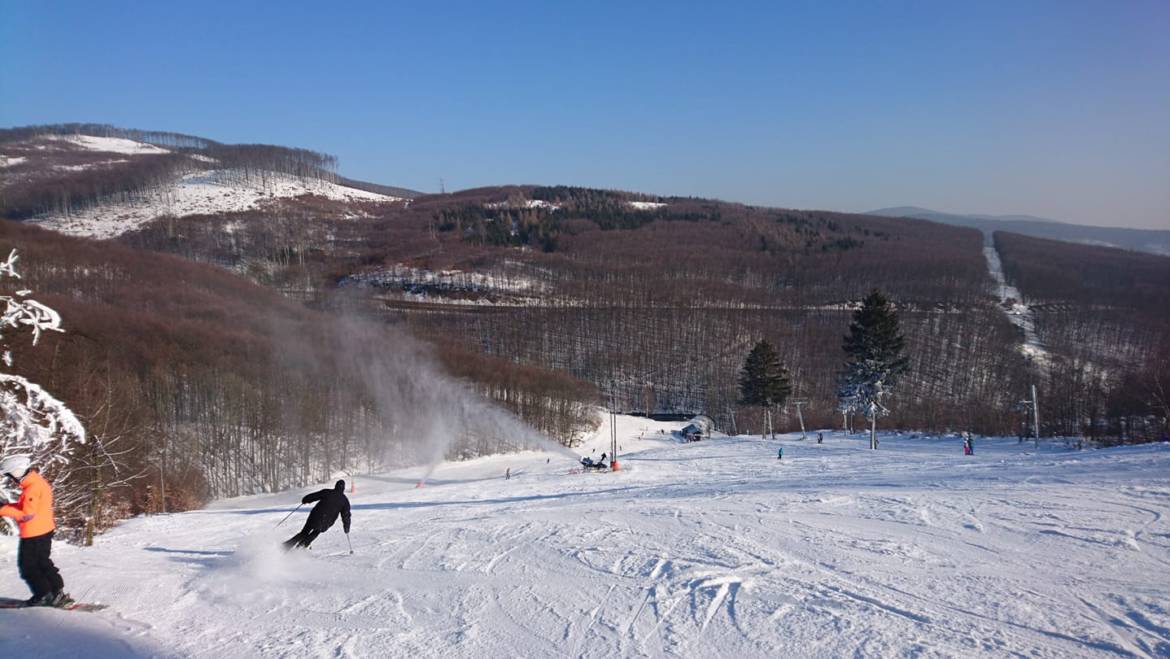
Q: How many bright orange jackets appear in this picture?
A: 1